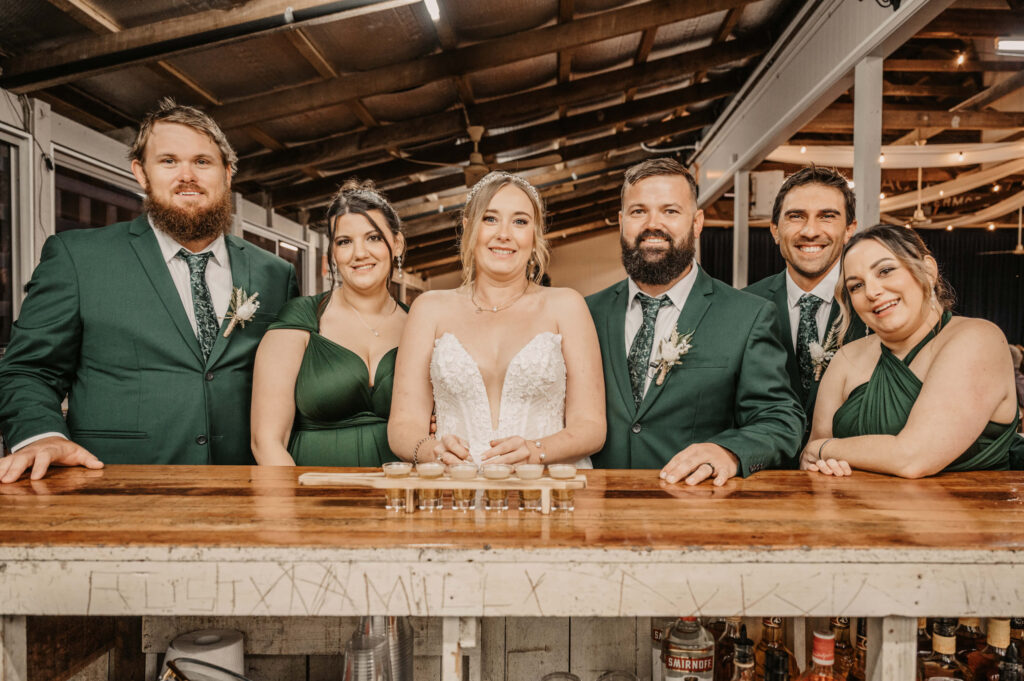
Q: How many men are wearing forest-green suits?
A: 3